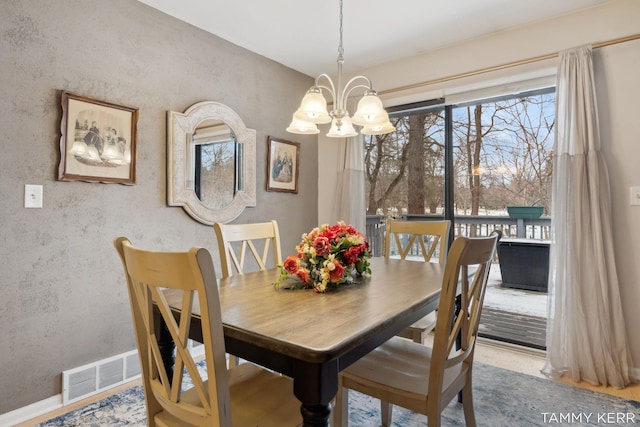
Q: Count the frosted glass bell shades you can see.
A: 5